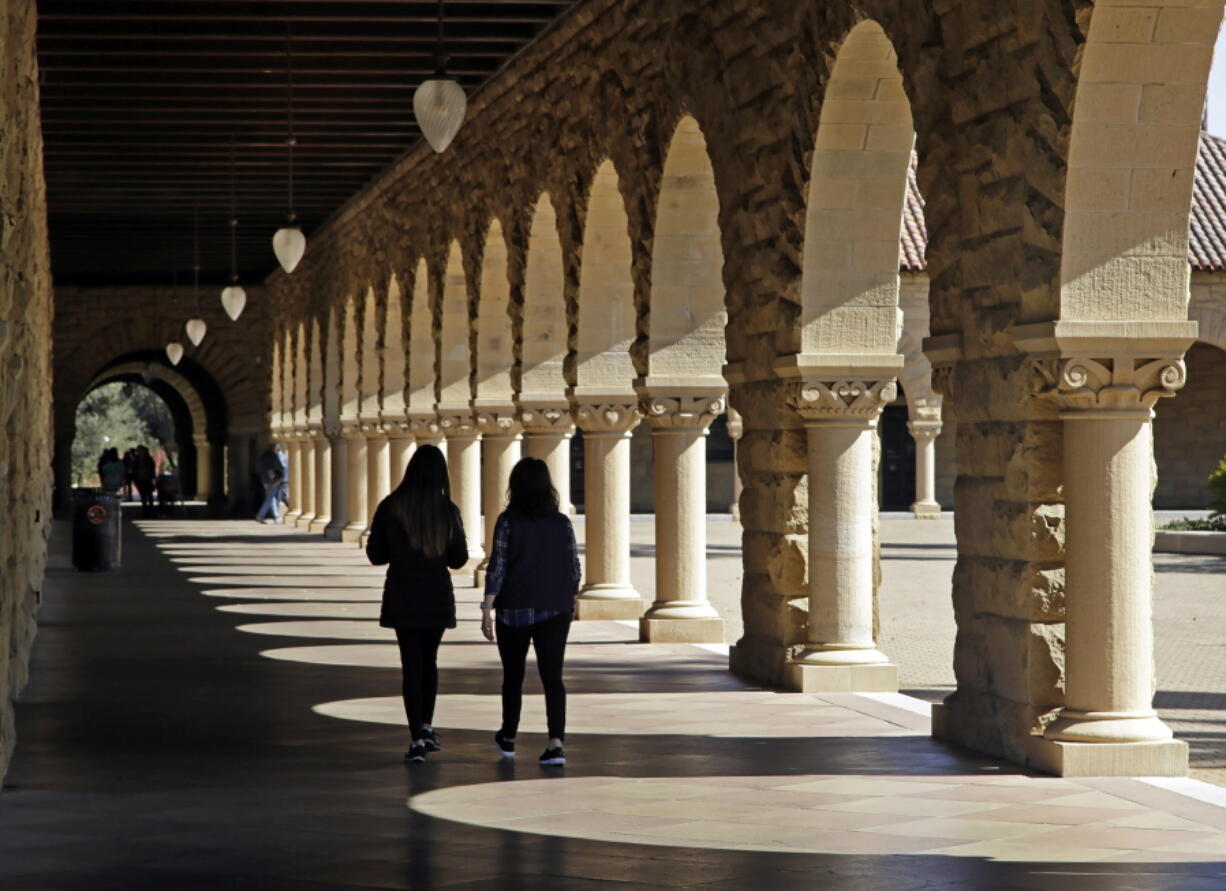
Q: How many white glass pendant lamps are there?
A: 5